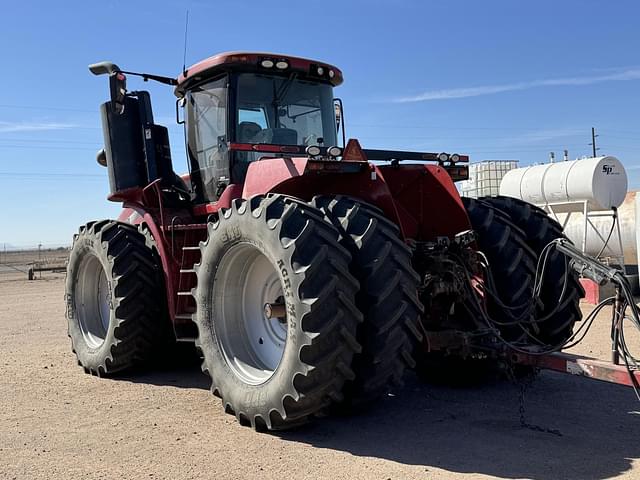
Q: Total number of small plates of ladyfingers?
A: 0